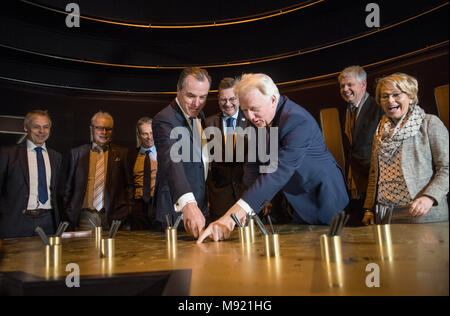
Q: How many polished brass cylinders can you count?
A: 10